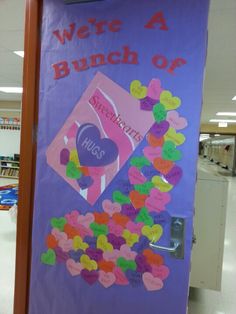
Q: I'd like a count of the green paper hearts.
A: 11